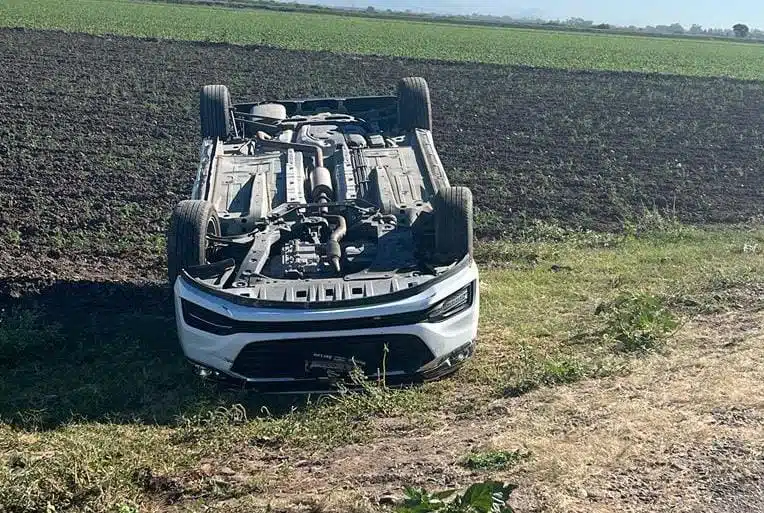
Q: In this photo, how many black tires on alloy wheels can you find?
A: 4